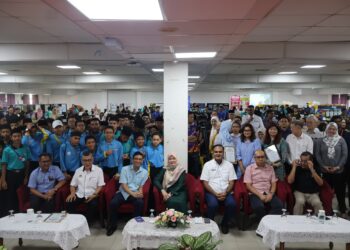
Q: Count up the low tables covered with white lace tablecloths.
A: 3